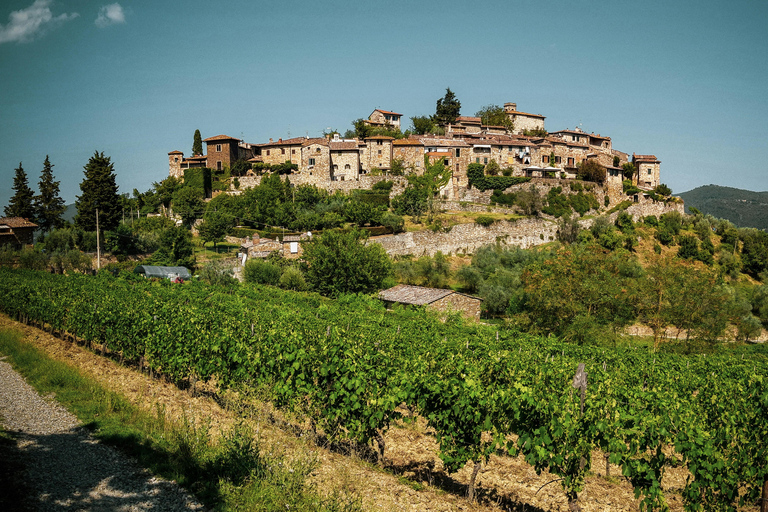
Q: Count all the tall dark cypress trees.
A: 5